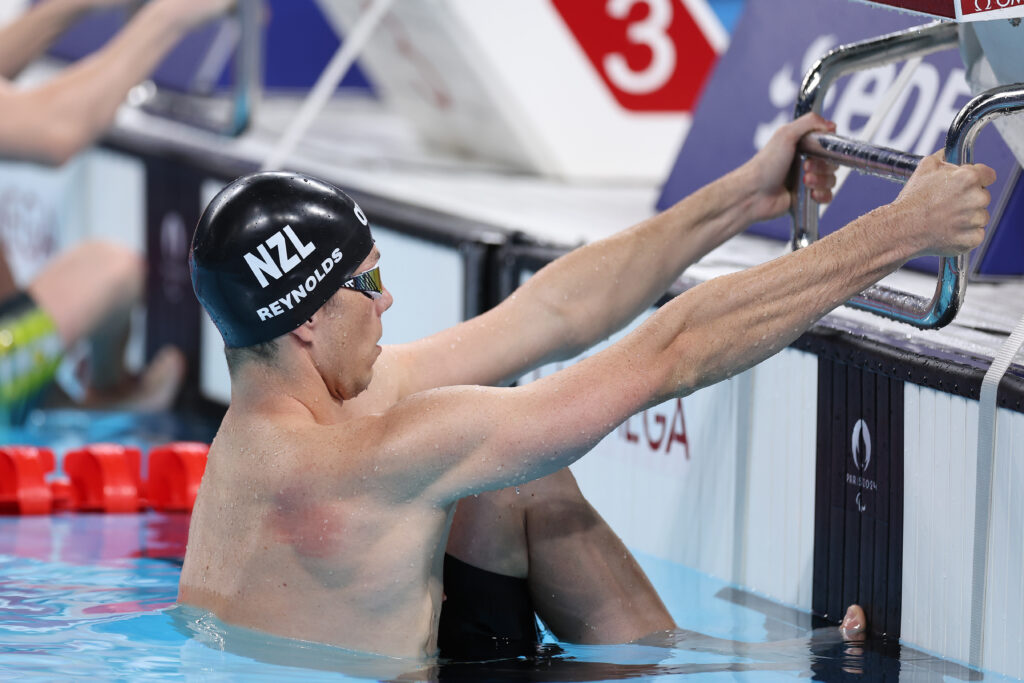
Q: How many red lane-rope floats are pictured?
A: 3